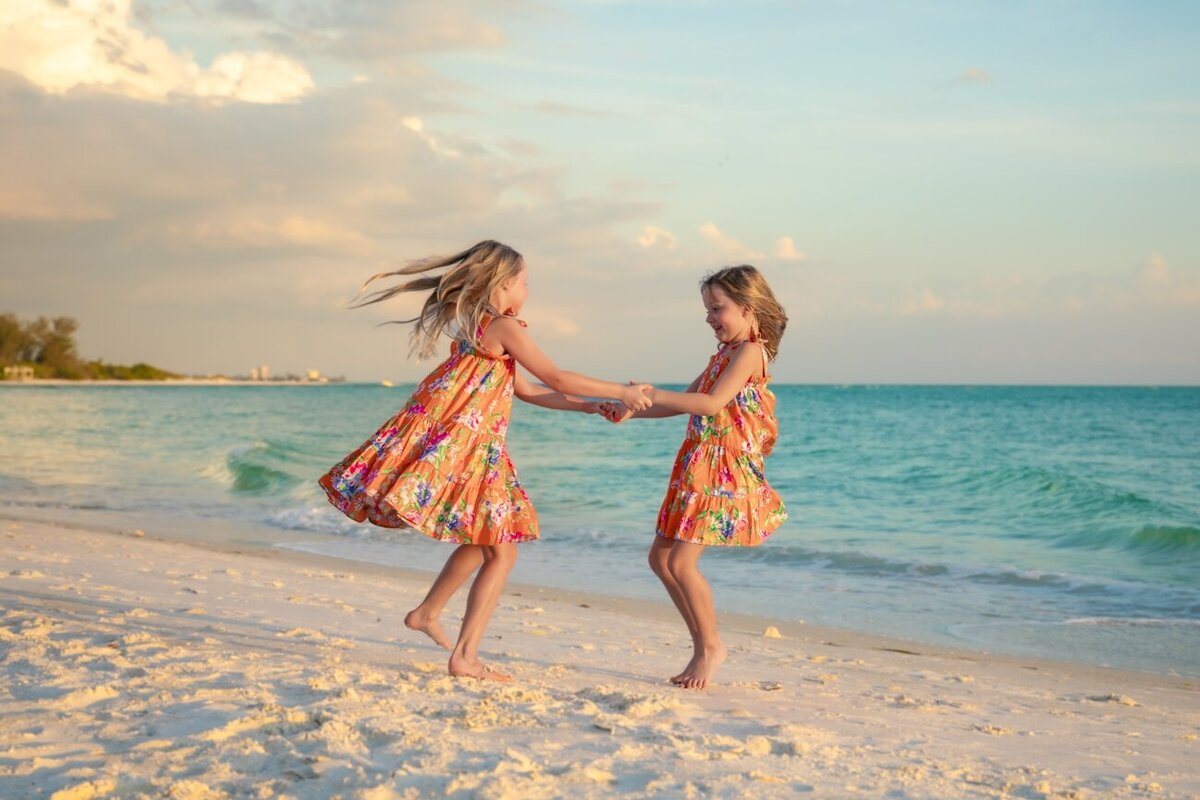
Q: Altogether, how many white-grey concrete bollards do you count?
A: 0